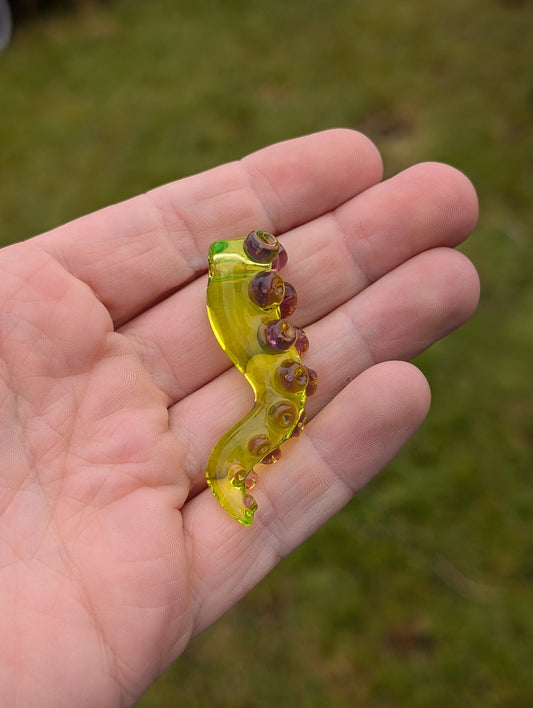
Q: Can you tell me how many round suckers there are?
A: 15